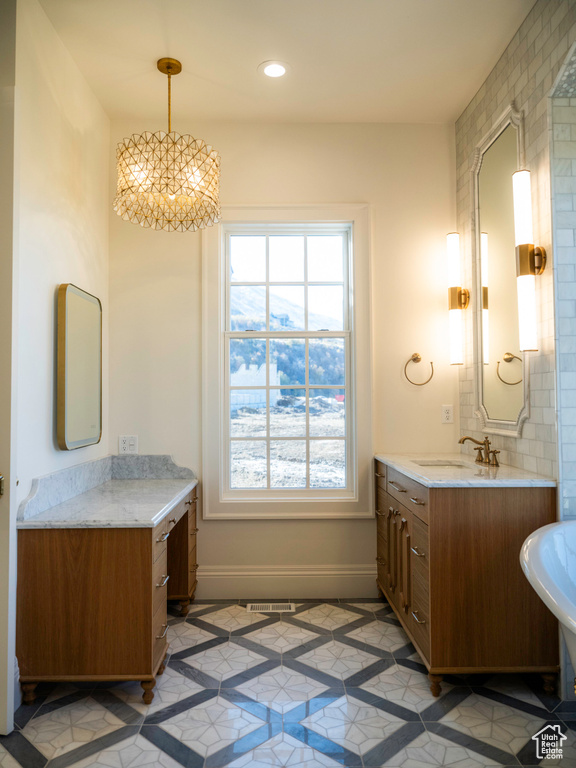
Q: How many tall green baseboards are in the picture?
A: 0